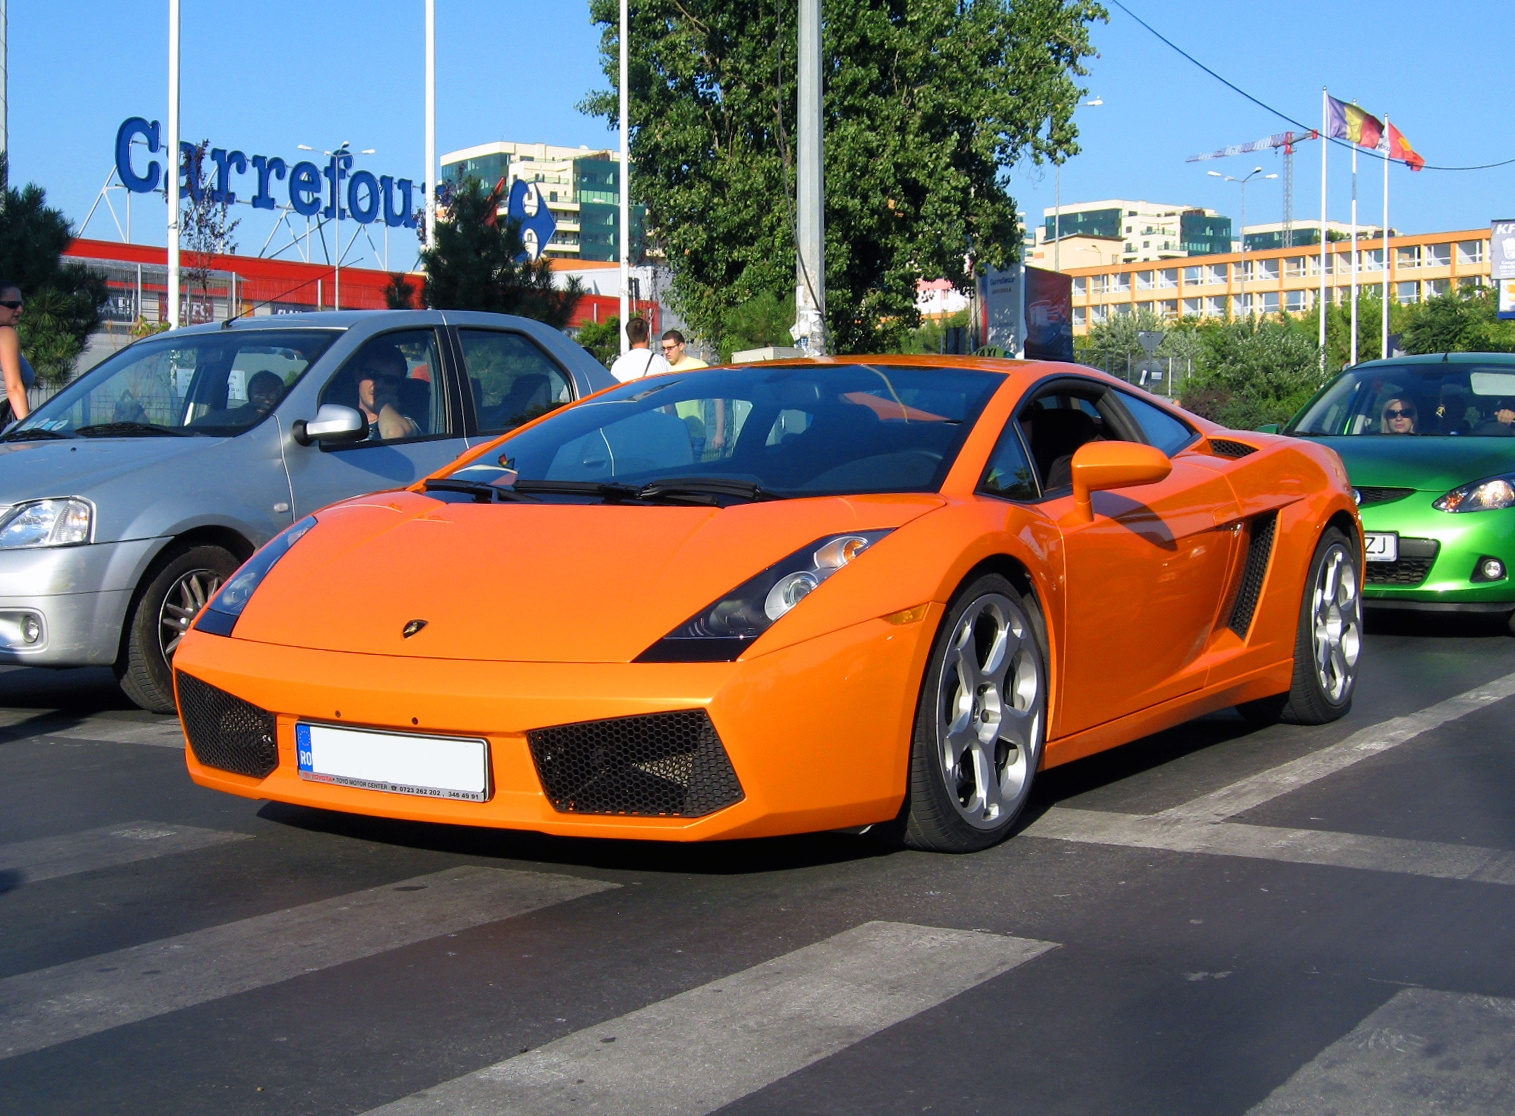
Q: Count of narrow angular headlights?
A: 2